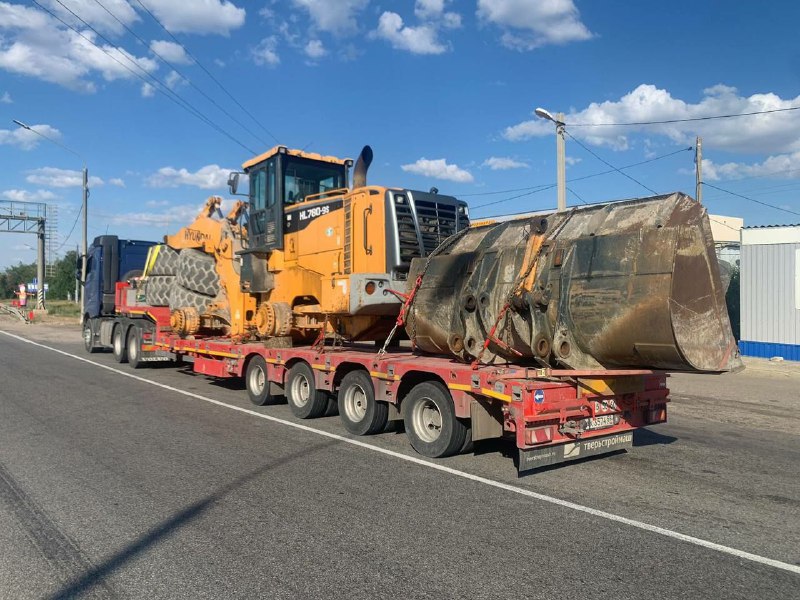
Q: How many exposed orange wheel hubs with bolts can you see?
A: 2